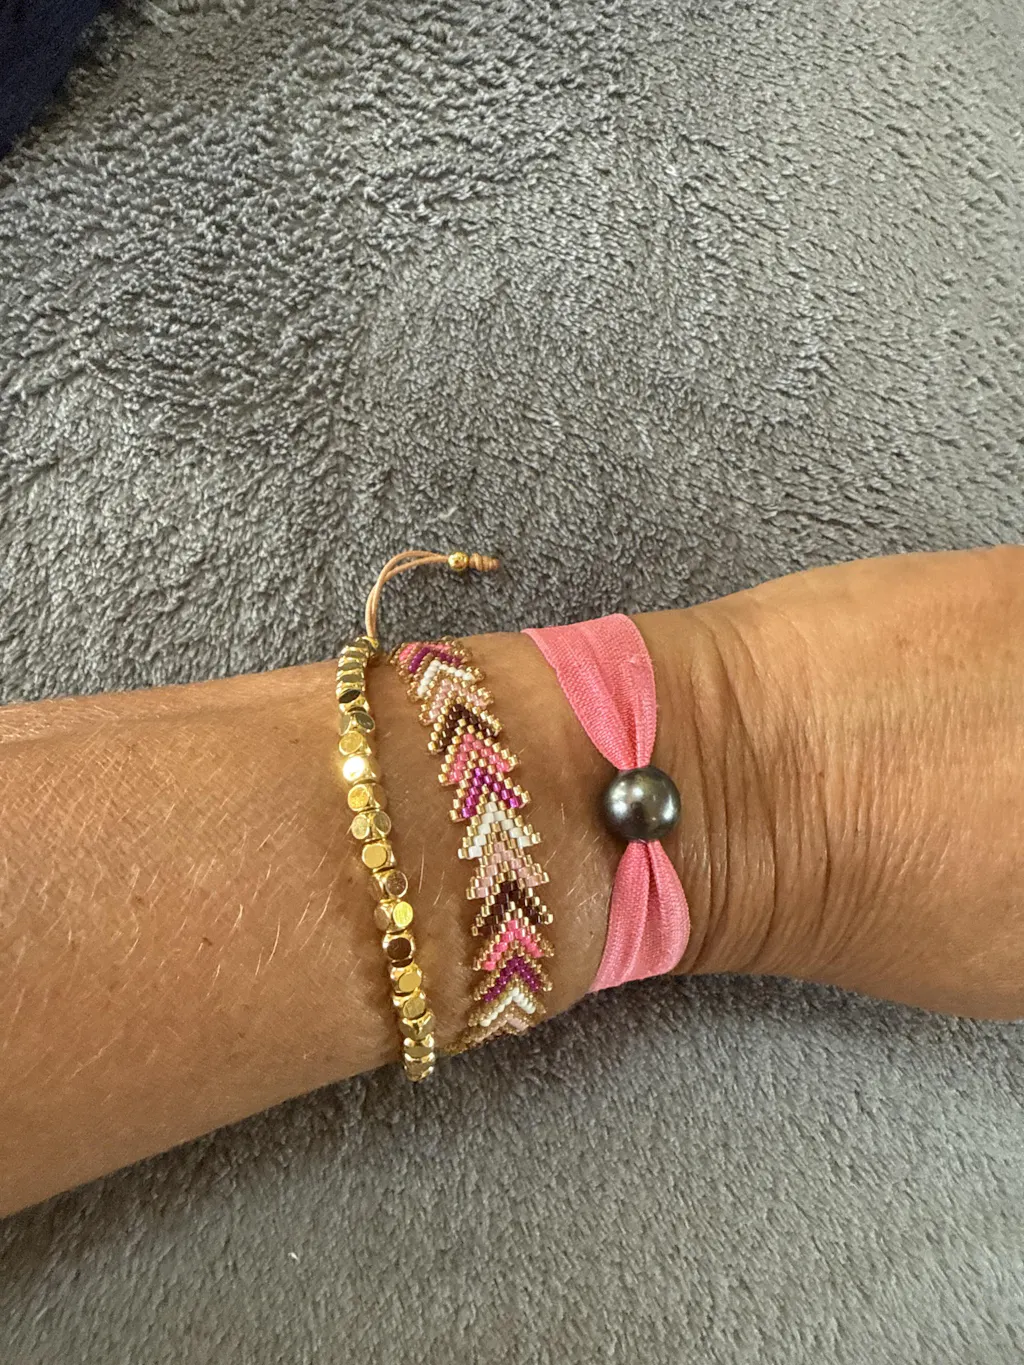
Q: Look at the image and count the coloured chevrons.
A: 14